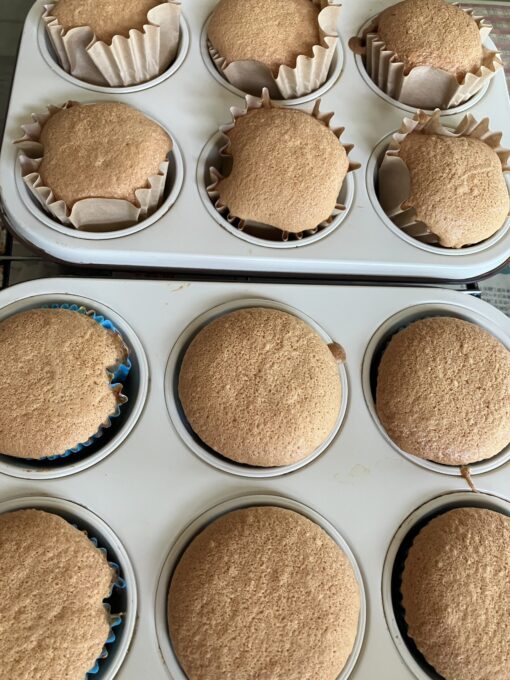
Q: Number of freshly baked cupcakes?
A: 12